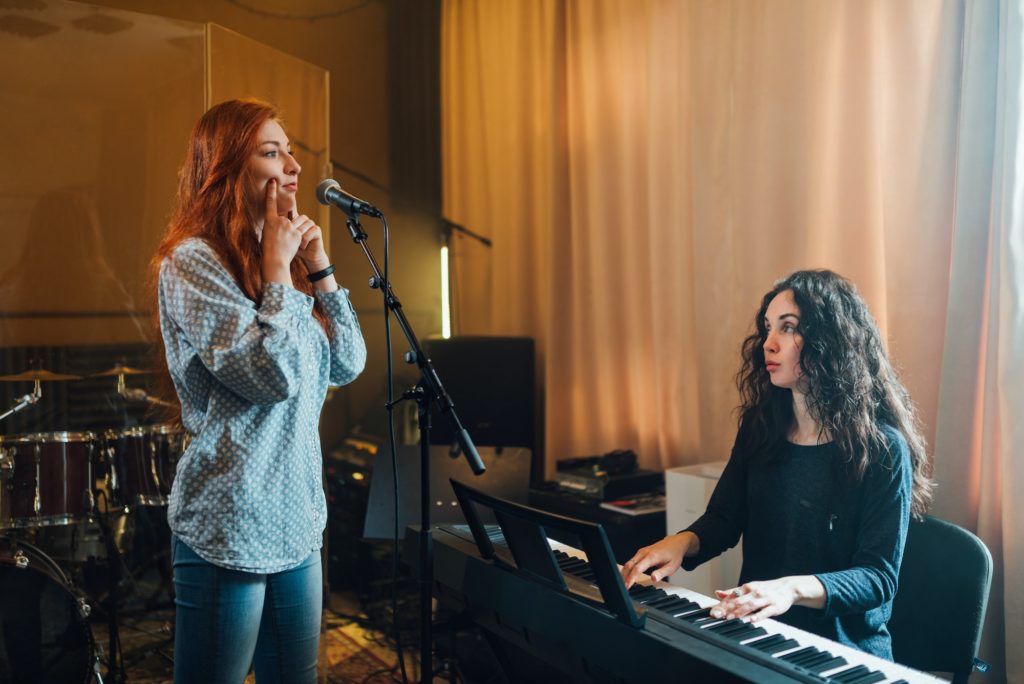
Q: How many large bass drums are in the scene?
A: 1